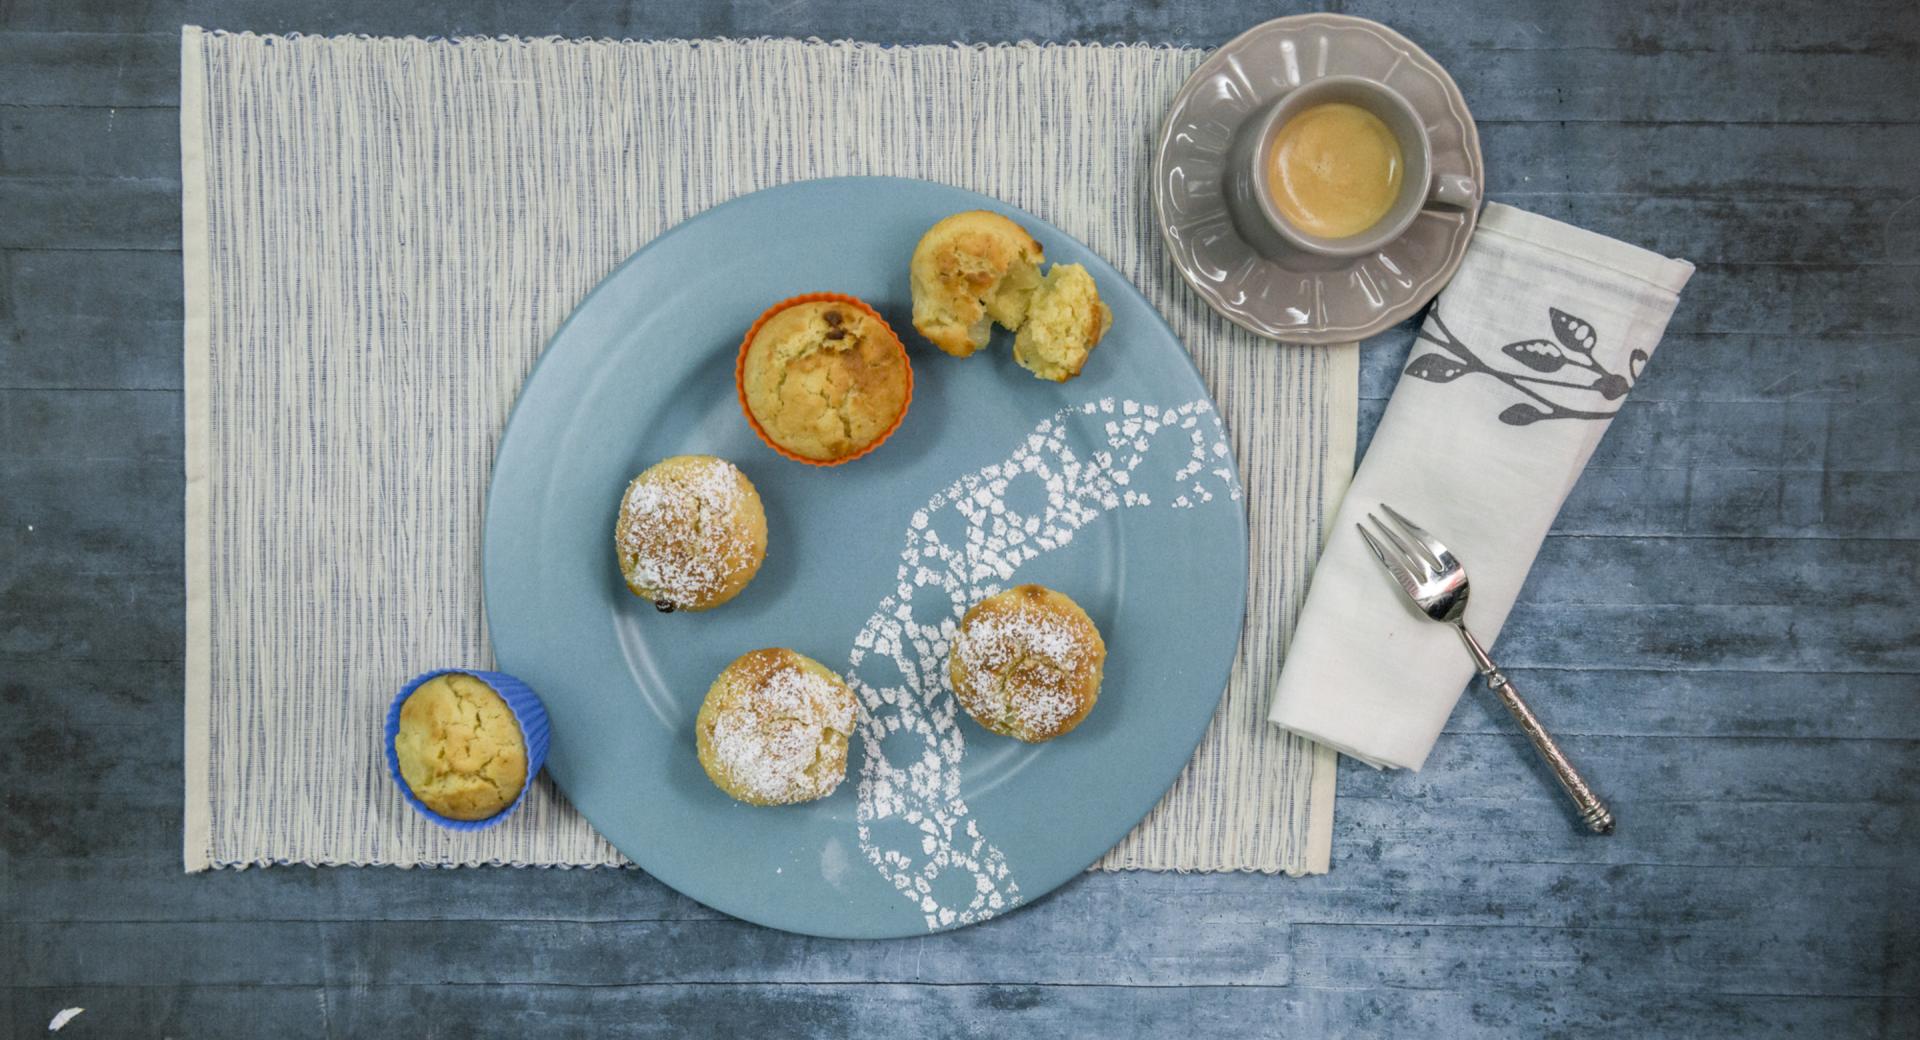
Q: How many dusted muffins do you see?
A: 3